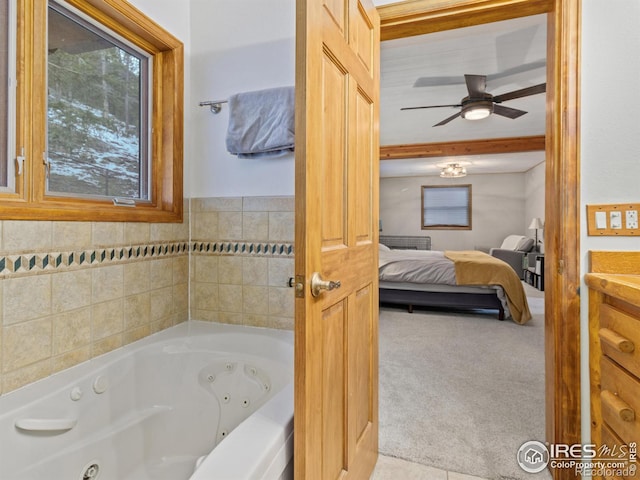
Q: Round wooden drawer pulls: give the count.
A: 2